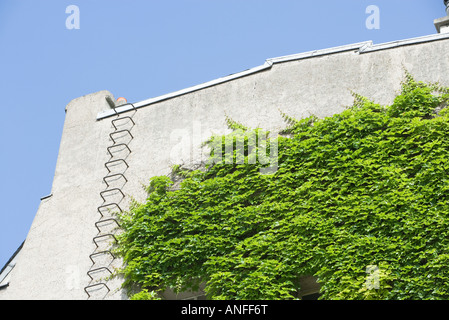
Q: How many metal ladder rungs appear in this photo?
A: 13